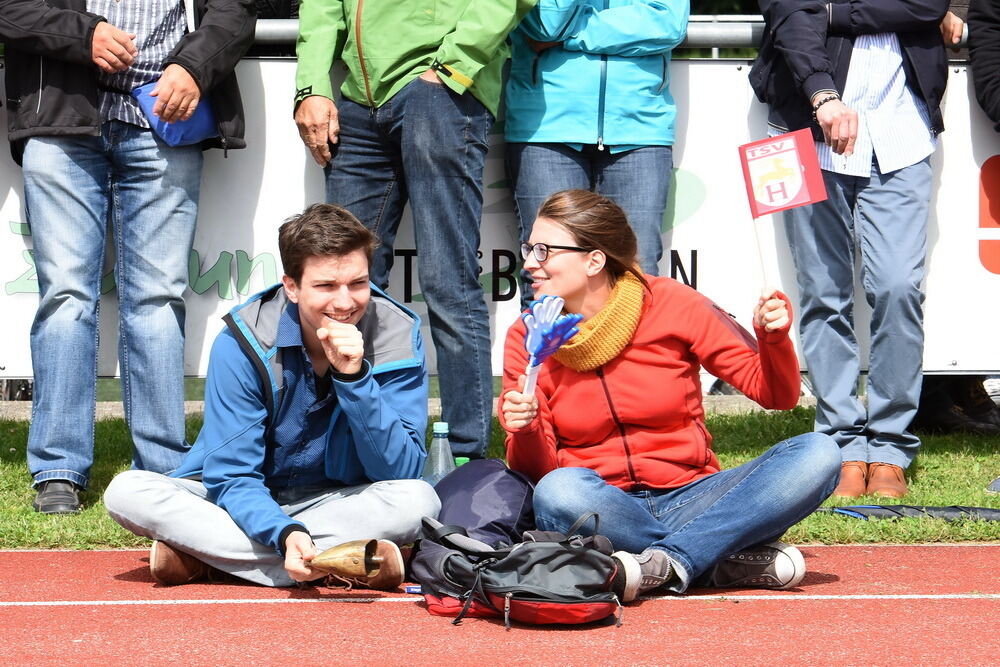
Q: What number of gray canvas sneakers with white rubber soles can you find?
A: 2